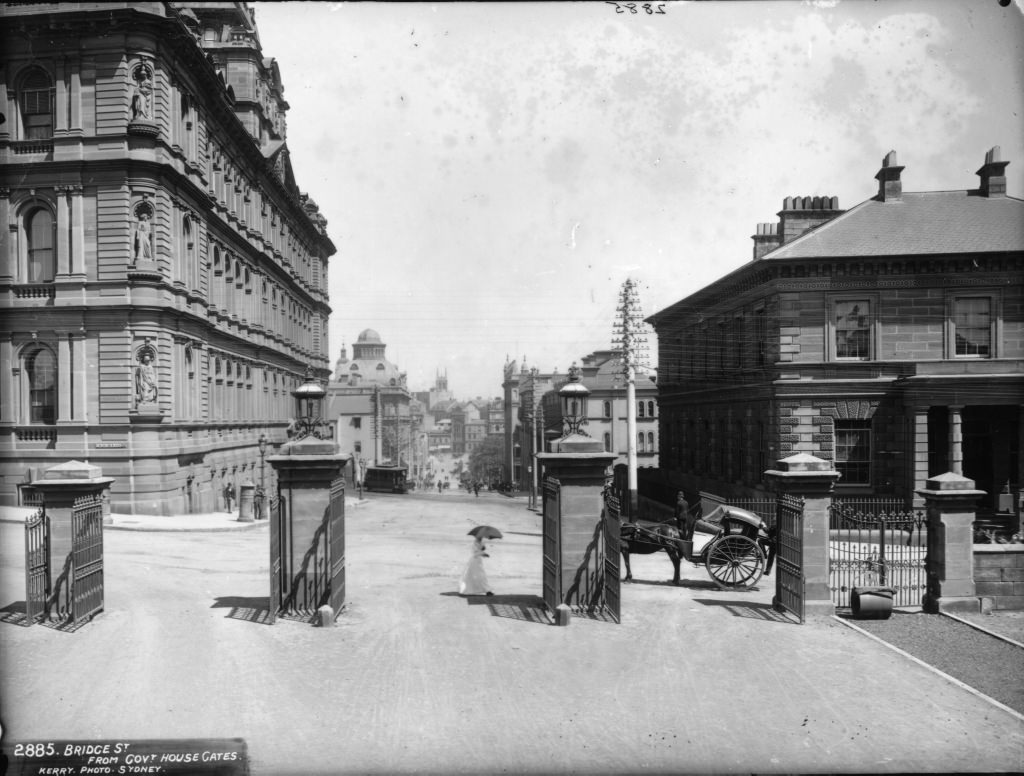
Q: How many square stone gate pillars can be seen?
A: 5